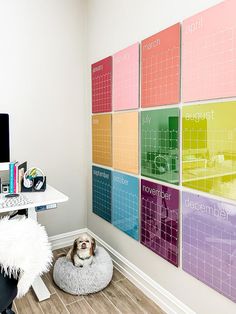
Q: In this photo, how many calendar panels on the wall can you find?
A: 12